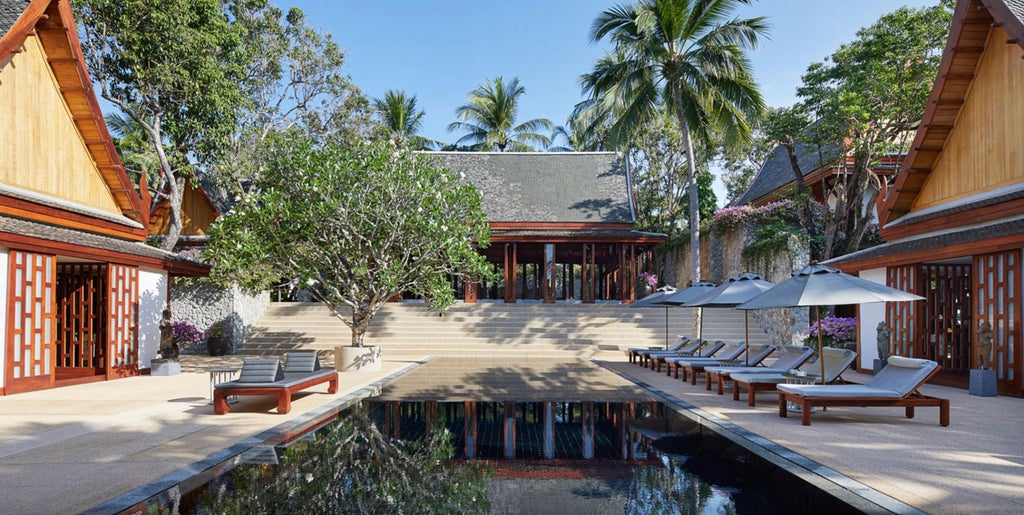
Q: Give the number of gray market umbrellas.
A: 4